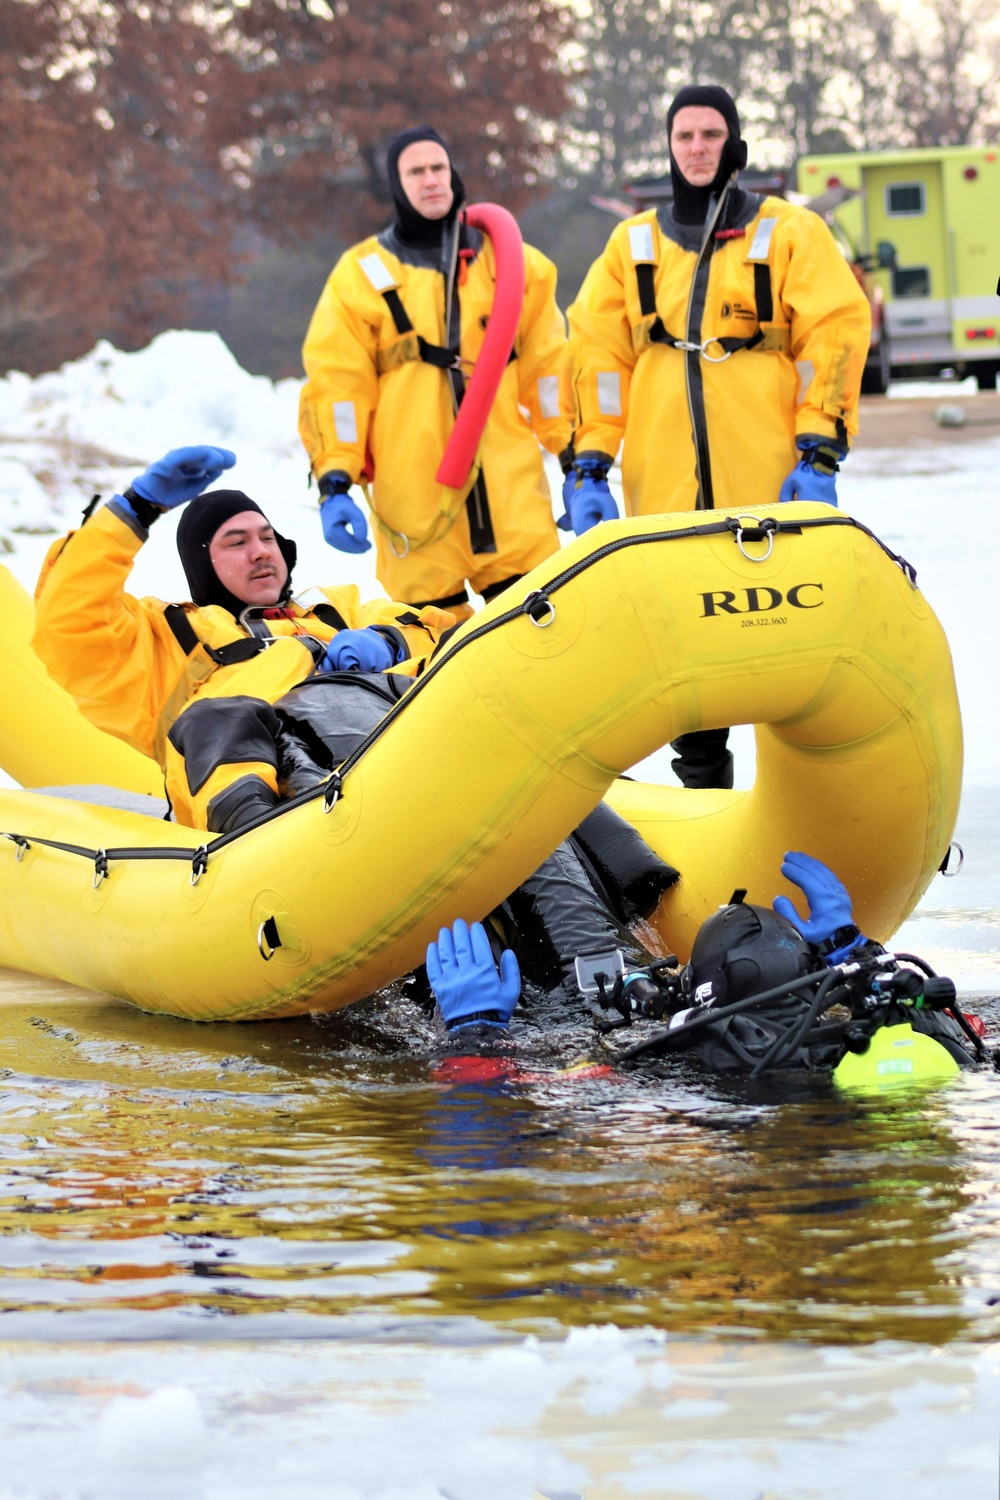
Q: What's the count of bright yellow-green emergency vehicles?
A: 1